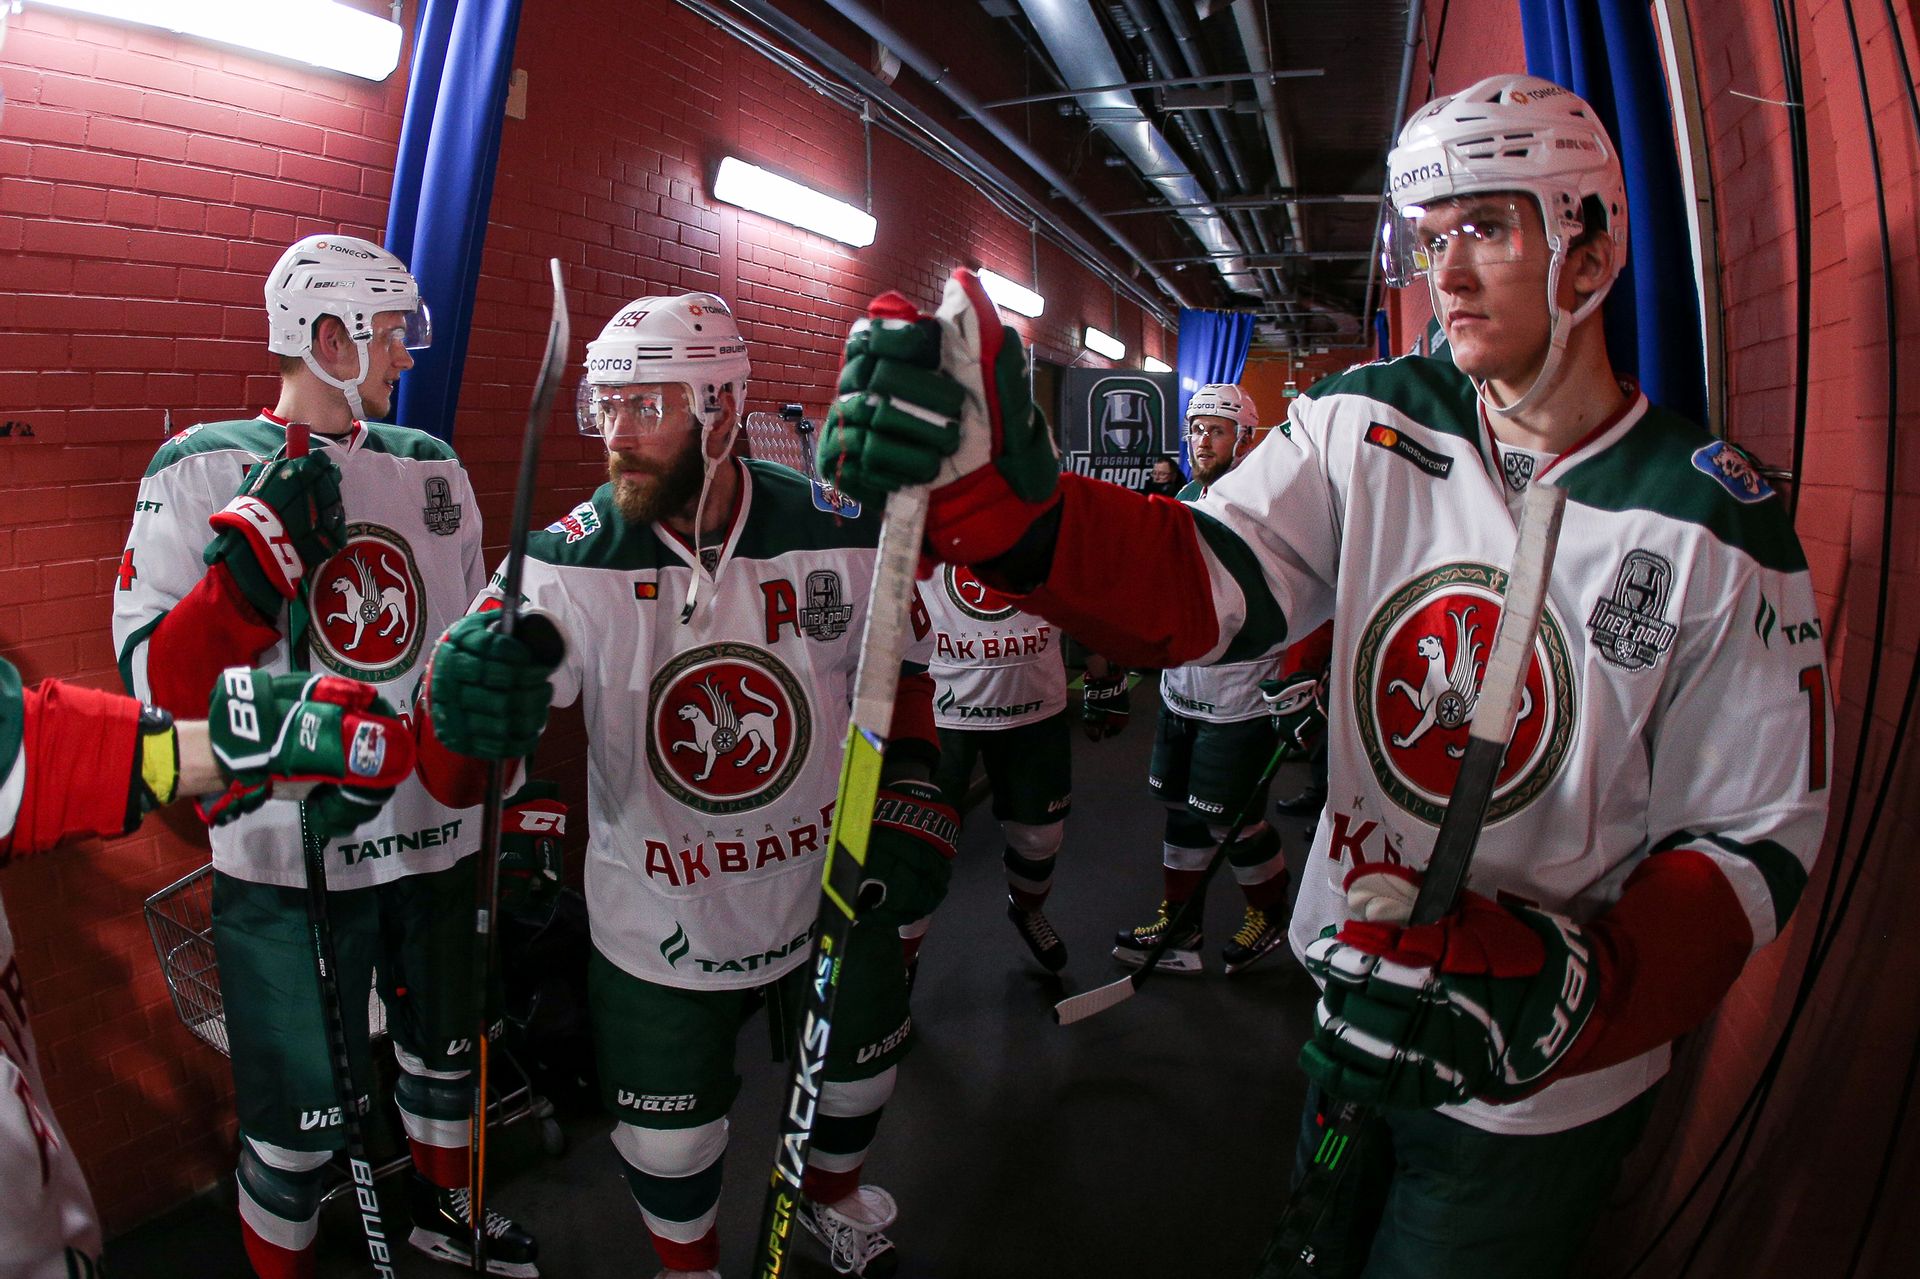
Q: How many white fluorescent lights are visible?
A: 5